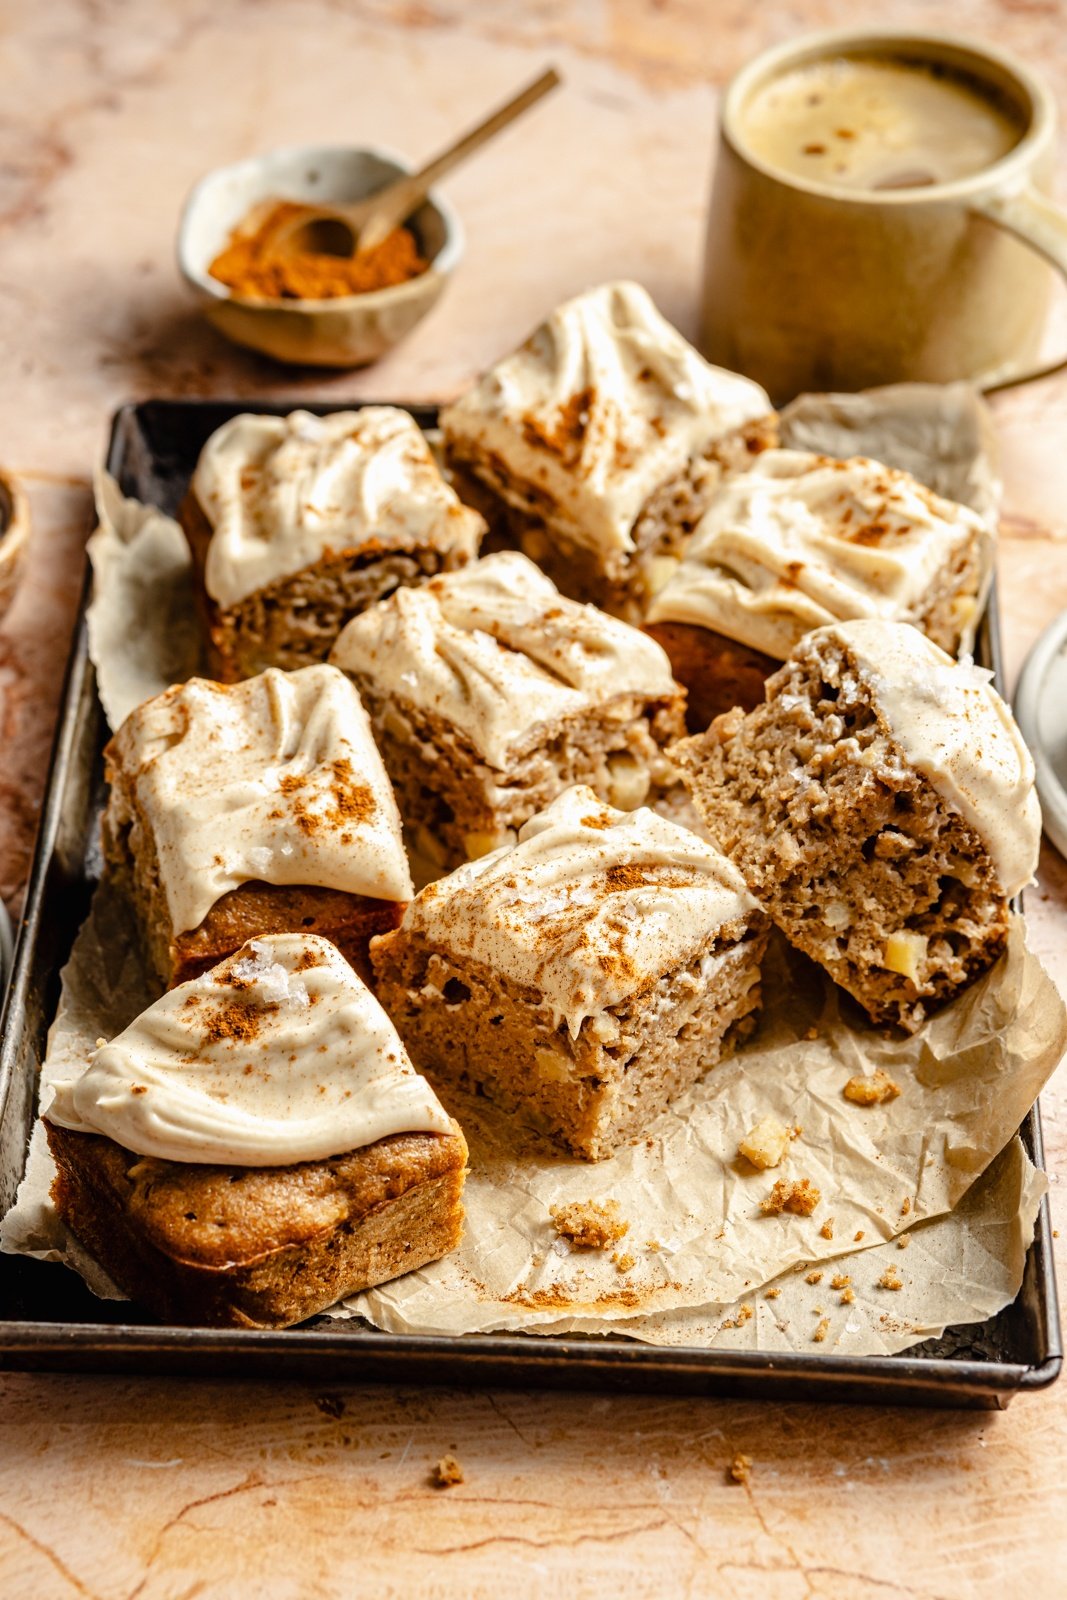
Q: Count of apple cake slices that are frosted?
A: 8